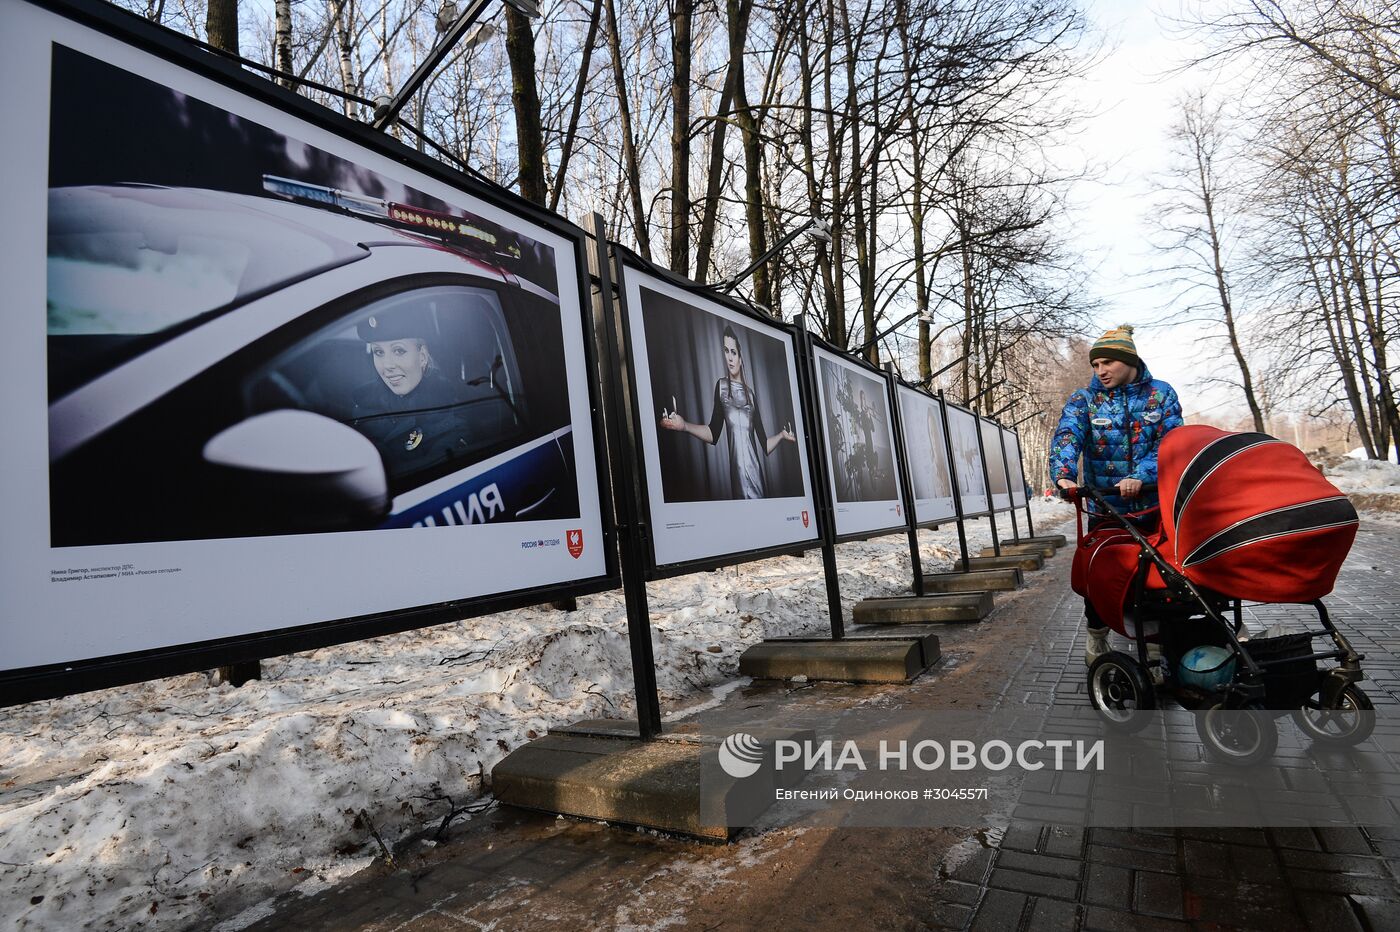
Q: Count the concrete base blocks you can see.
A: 7